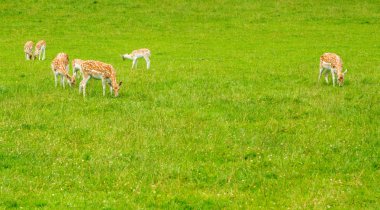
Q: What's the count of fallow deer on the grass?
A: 7